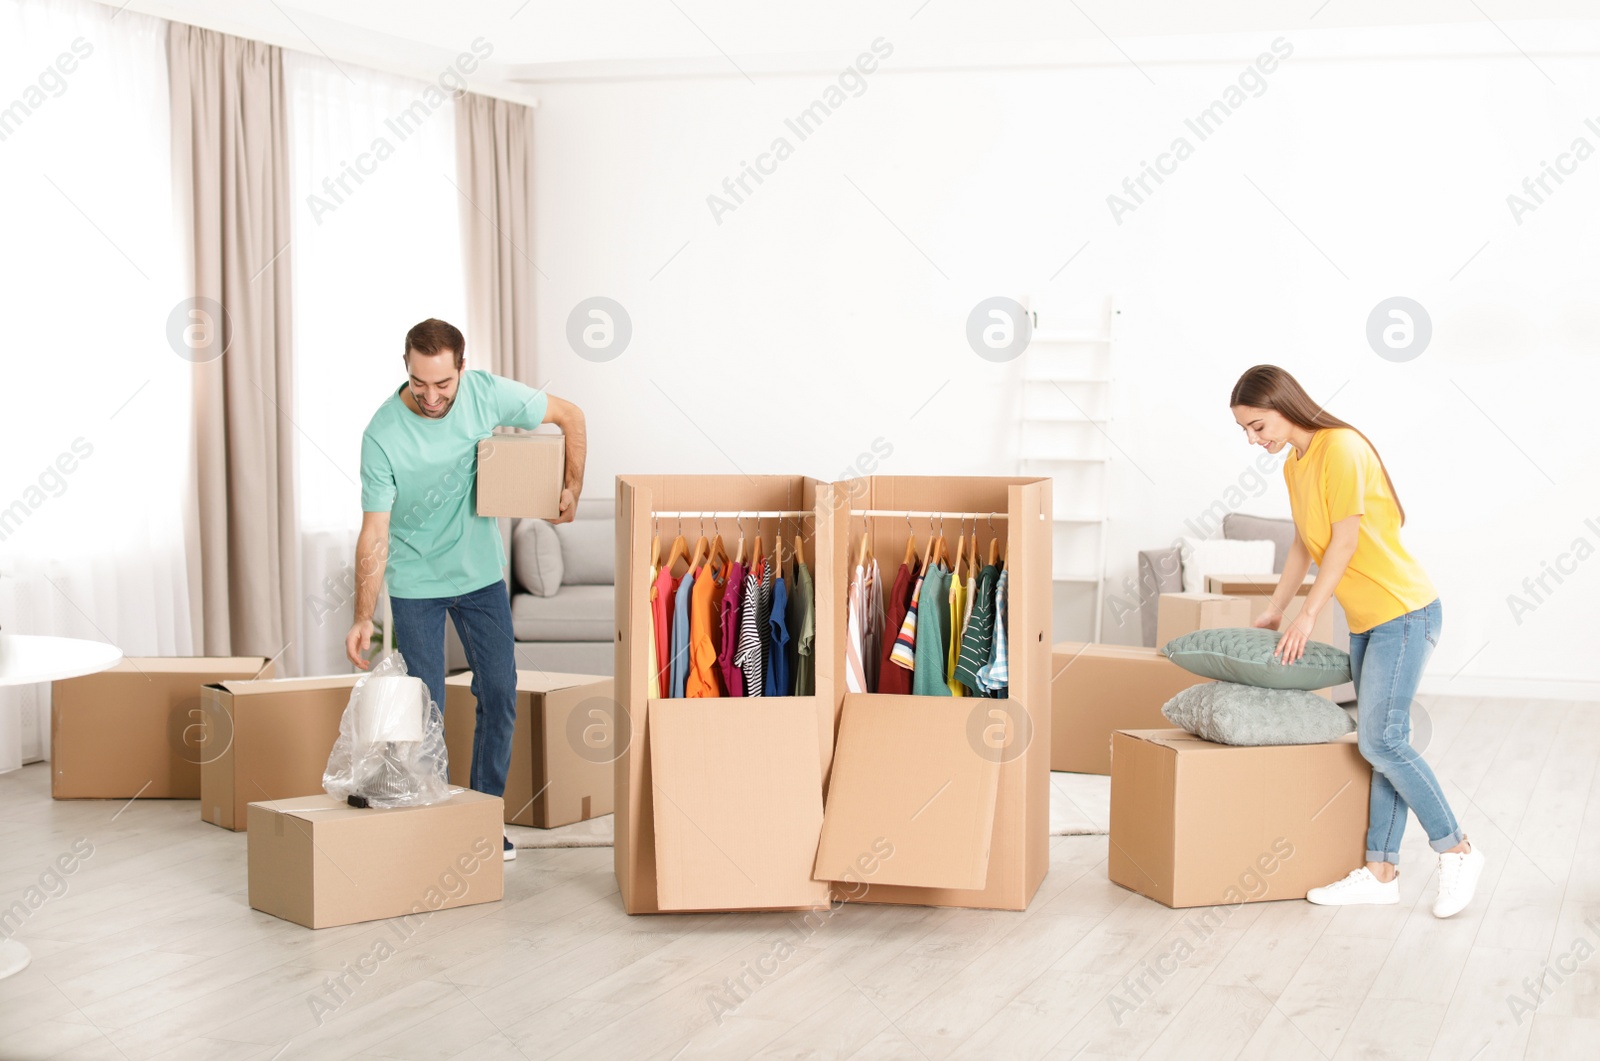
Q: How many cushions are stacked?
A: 2